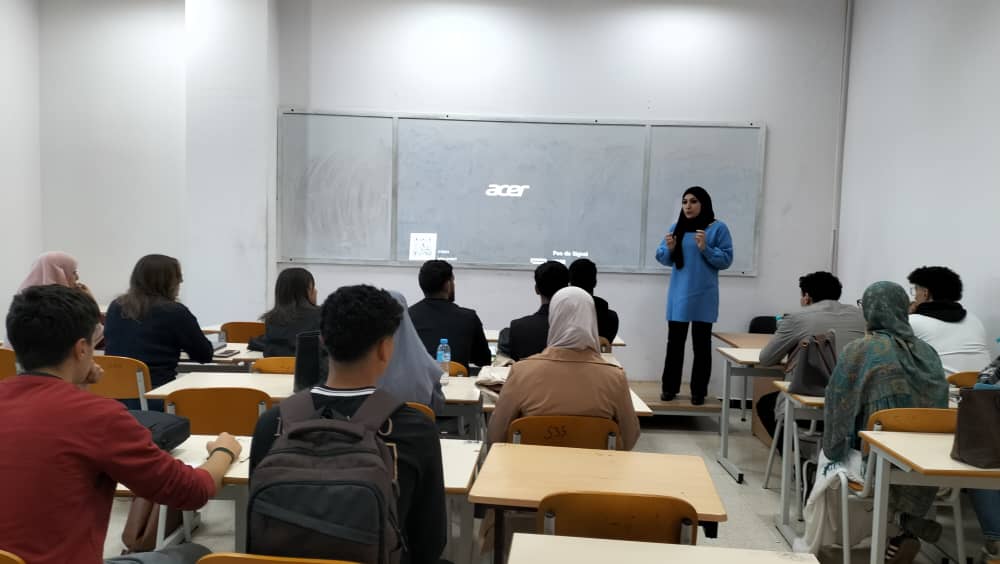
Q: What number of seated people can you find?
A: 13